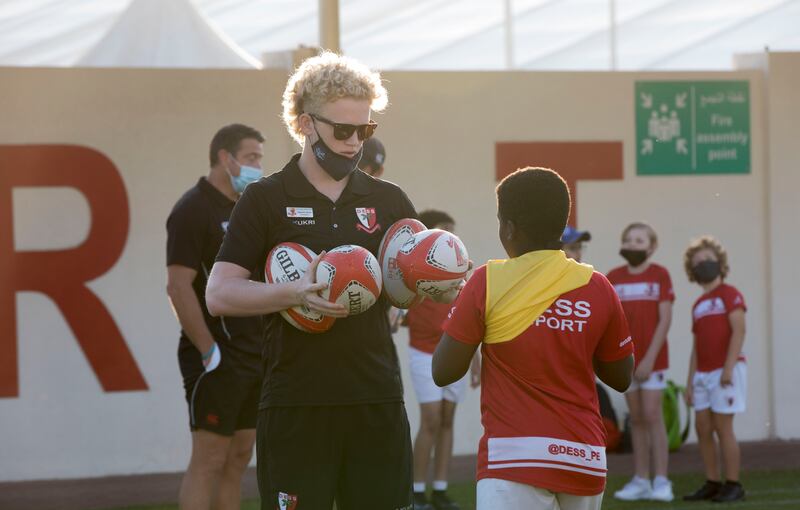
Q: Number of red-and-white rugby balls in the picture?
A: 4